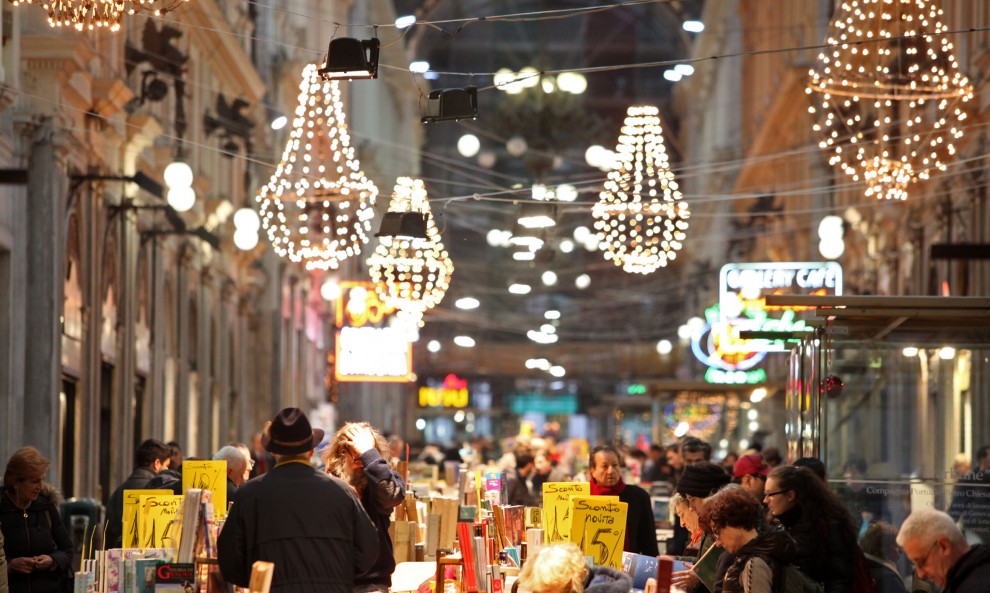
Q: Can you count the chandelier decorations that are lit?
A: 5